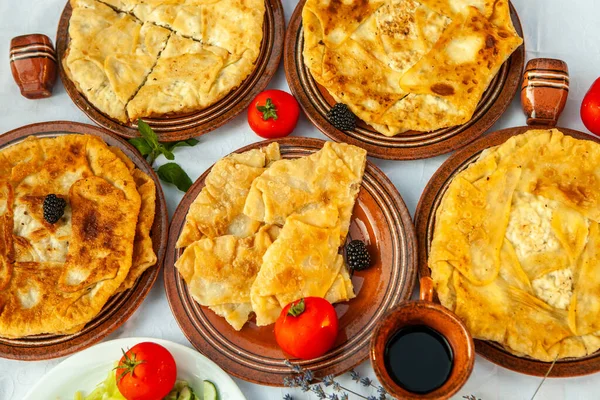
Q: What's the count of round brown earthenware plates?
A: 5